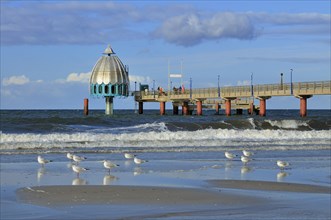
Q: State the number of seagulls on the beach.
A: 11